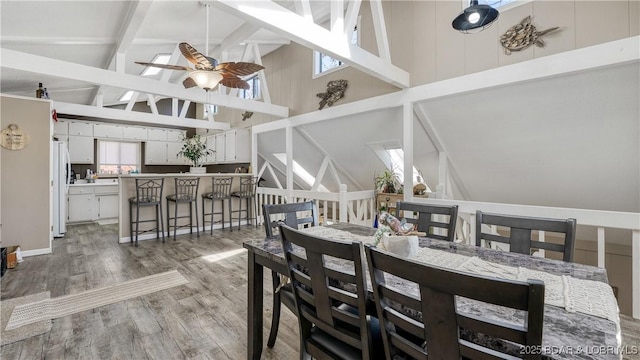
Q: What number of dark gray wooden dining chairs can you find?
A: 5